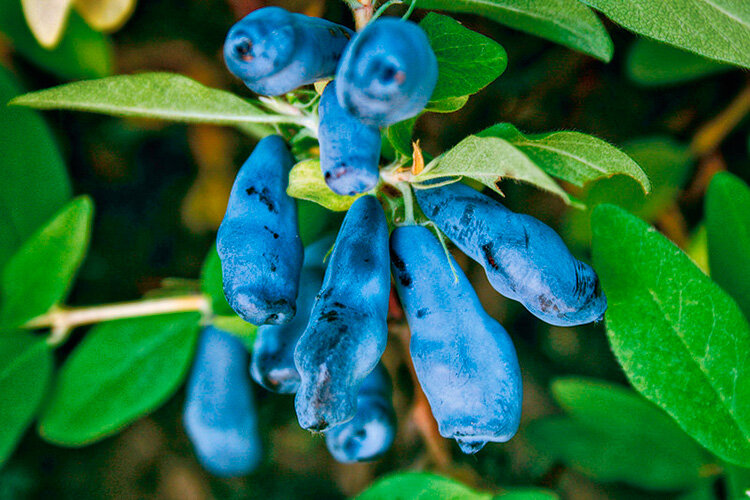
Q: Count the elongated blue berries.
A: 10